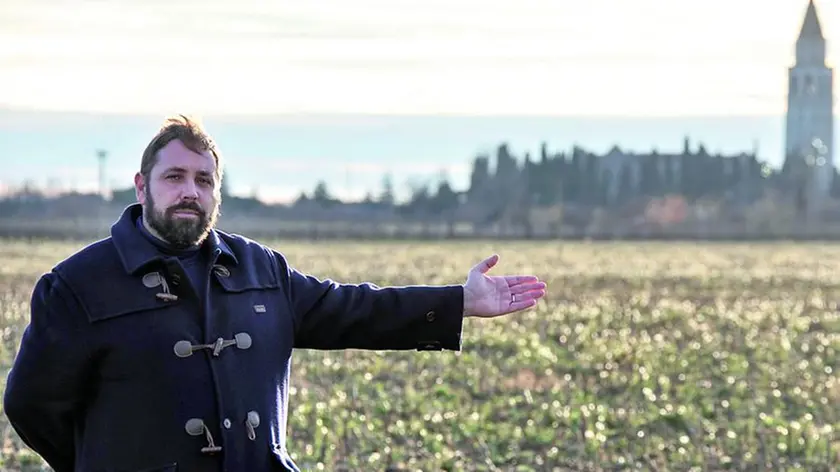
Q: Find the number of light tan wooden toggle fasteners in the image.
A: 3